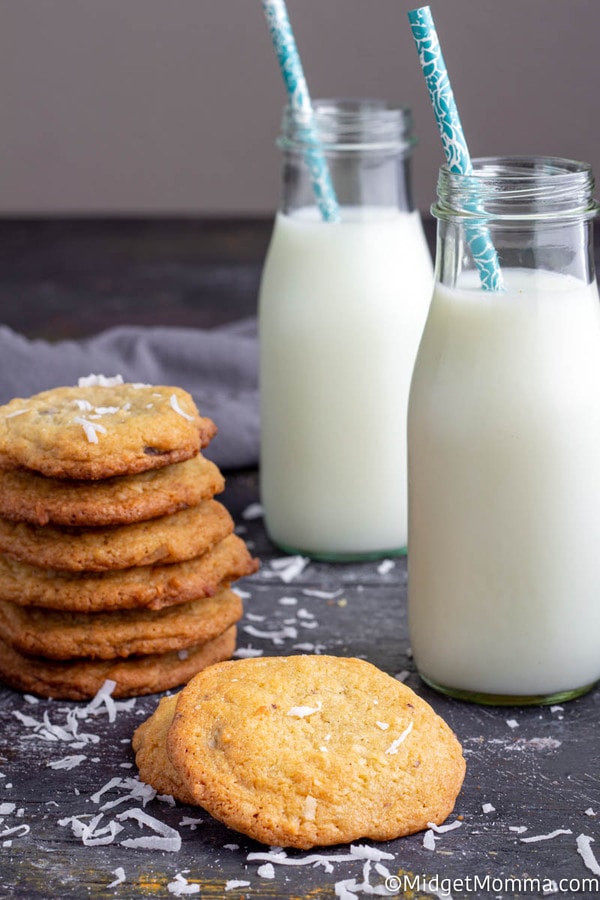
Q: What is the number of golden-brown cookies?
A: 8